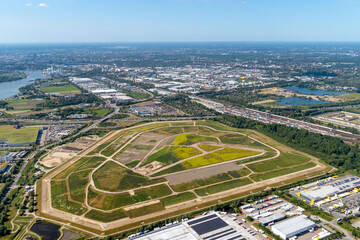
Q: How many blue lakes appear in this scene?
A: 2